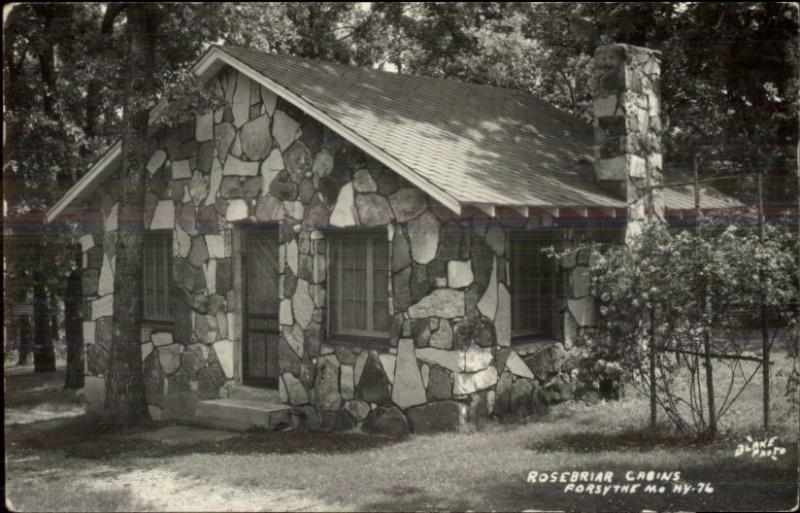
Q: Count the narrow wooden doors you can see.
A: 1